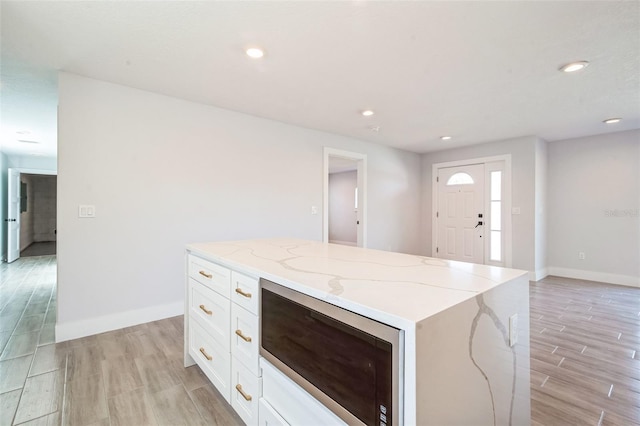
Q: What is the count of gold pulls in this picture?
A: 6